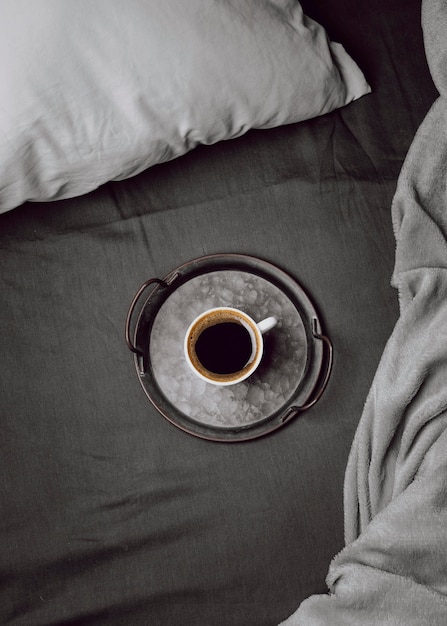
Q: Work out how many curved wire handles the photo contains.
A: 2